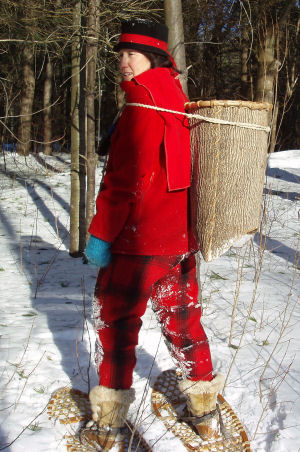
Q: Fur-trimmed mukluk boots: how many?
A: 2